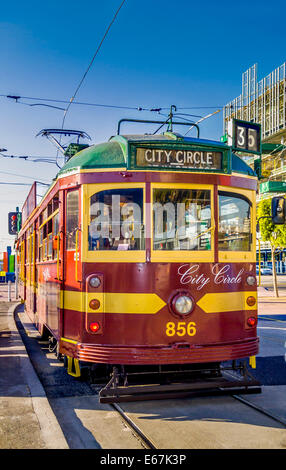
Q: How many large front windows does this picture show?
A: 3